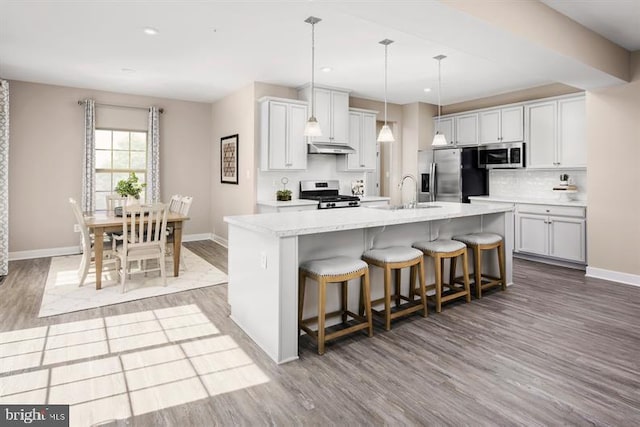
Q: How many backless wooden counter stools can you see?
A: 4